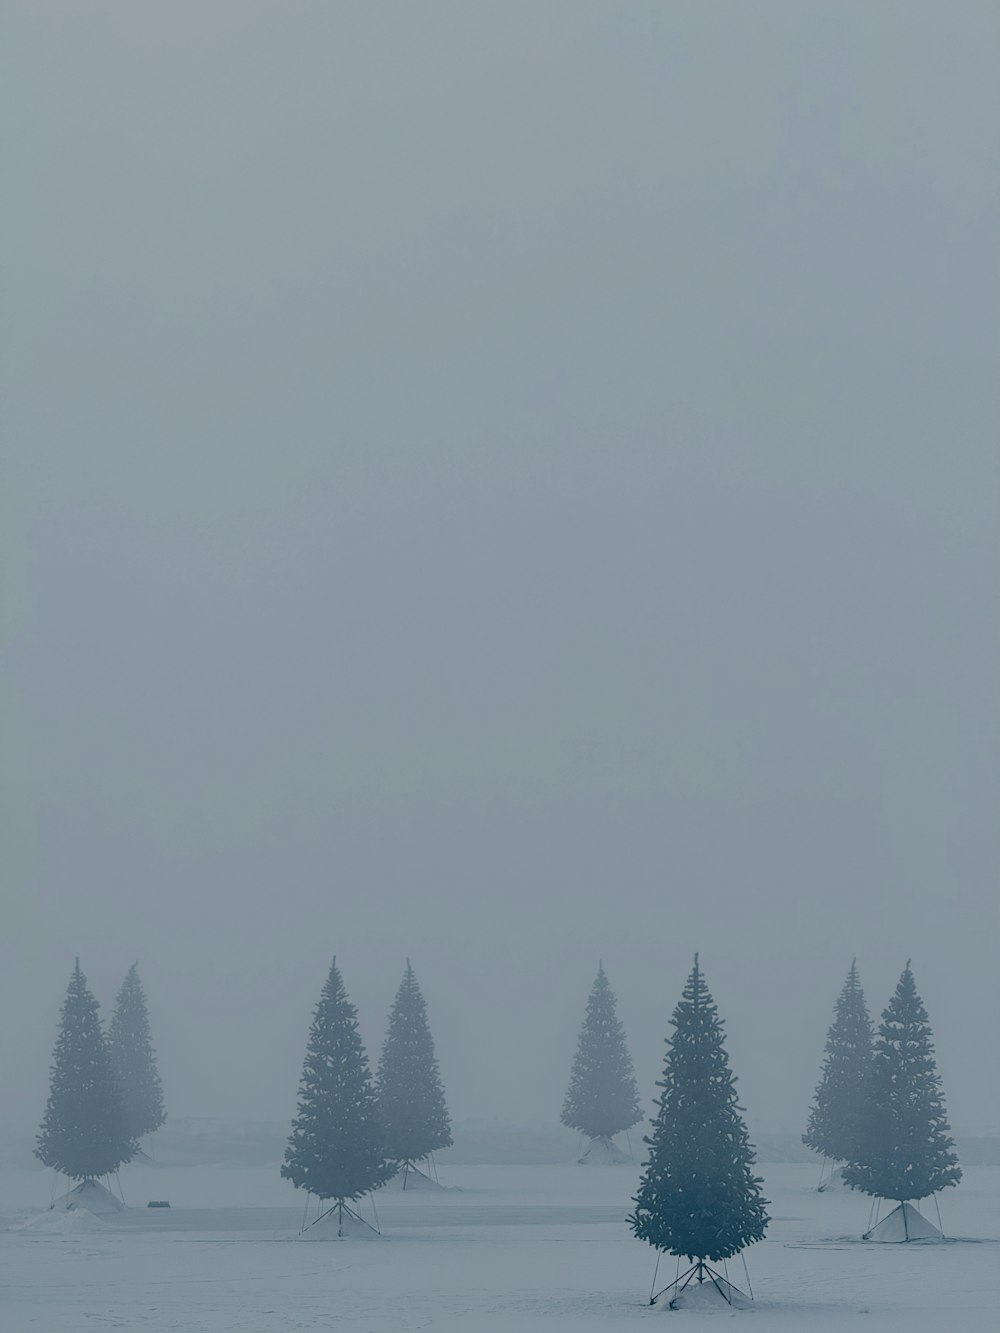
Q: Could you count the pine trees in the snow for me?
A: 8